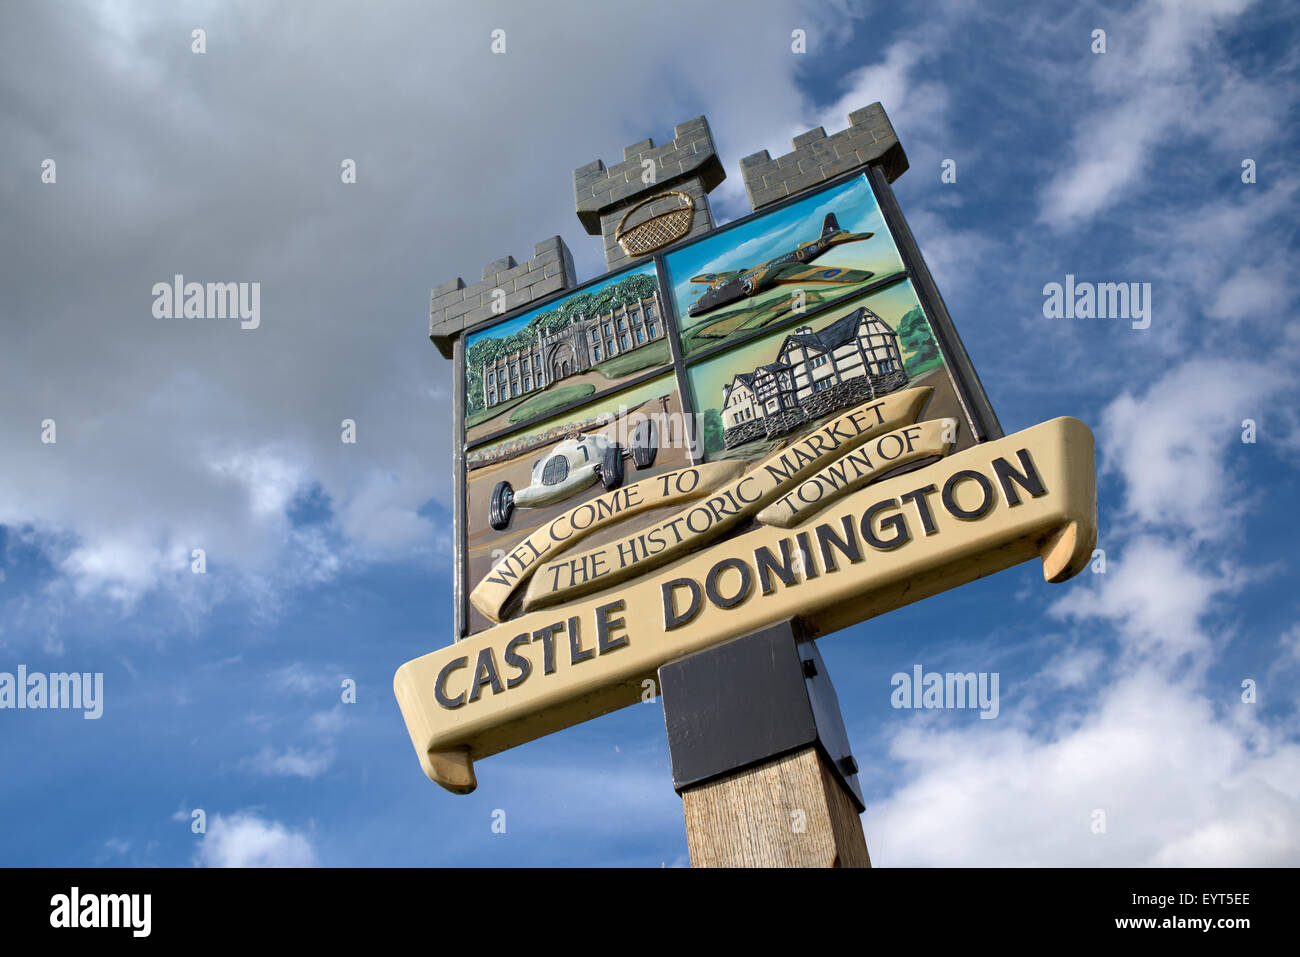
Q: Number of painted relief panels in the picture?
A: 4